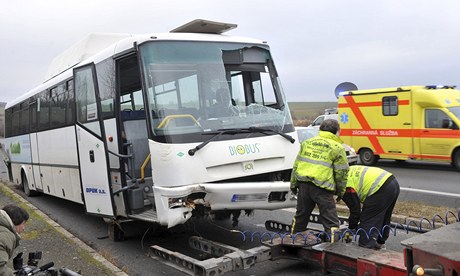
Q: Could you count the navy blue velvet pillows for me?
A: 0